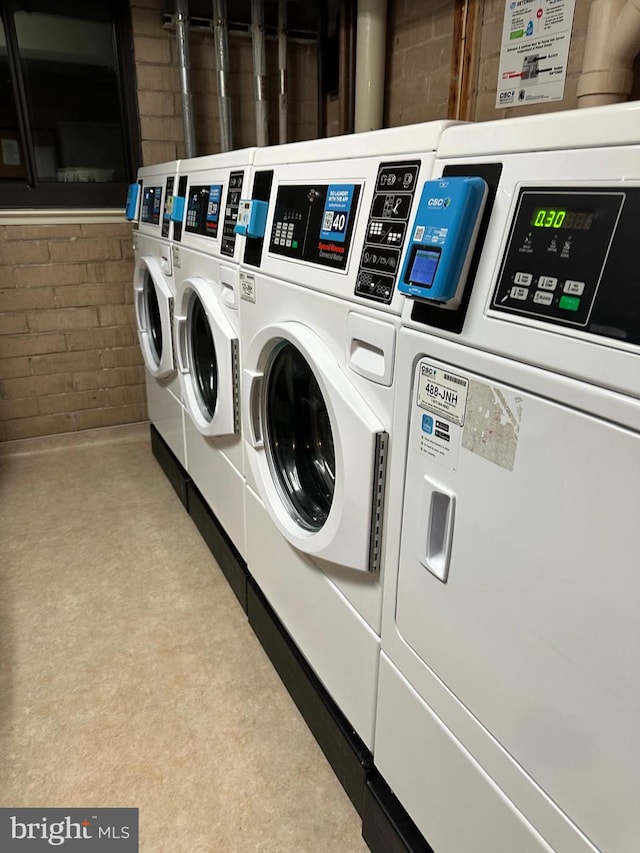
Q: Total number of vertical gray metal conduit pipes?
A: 4